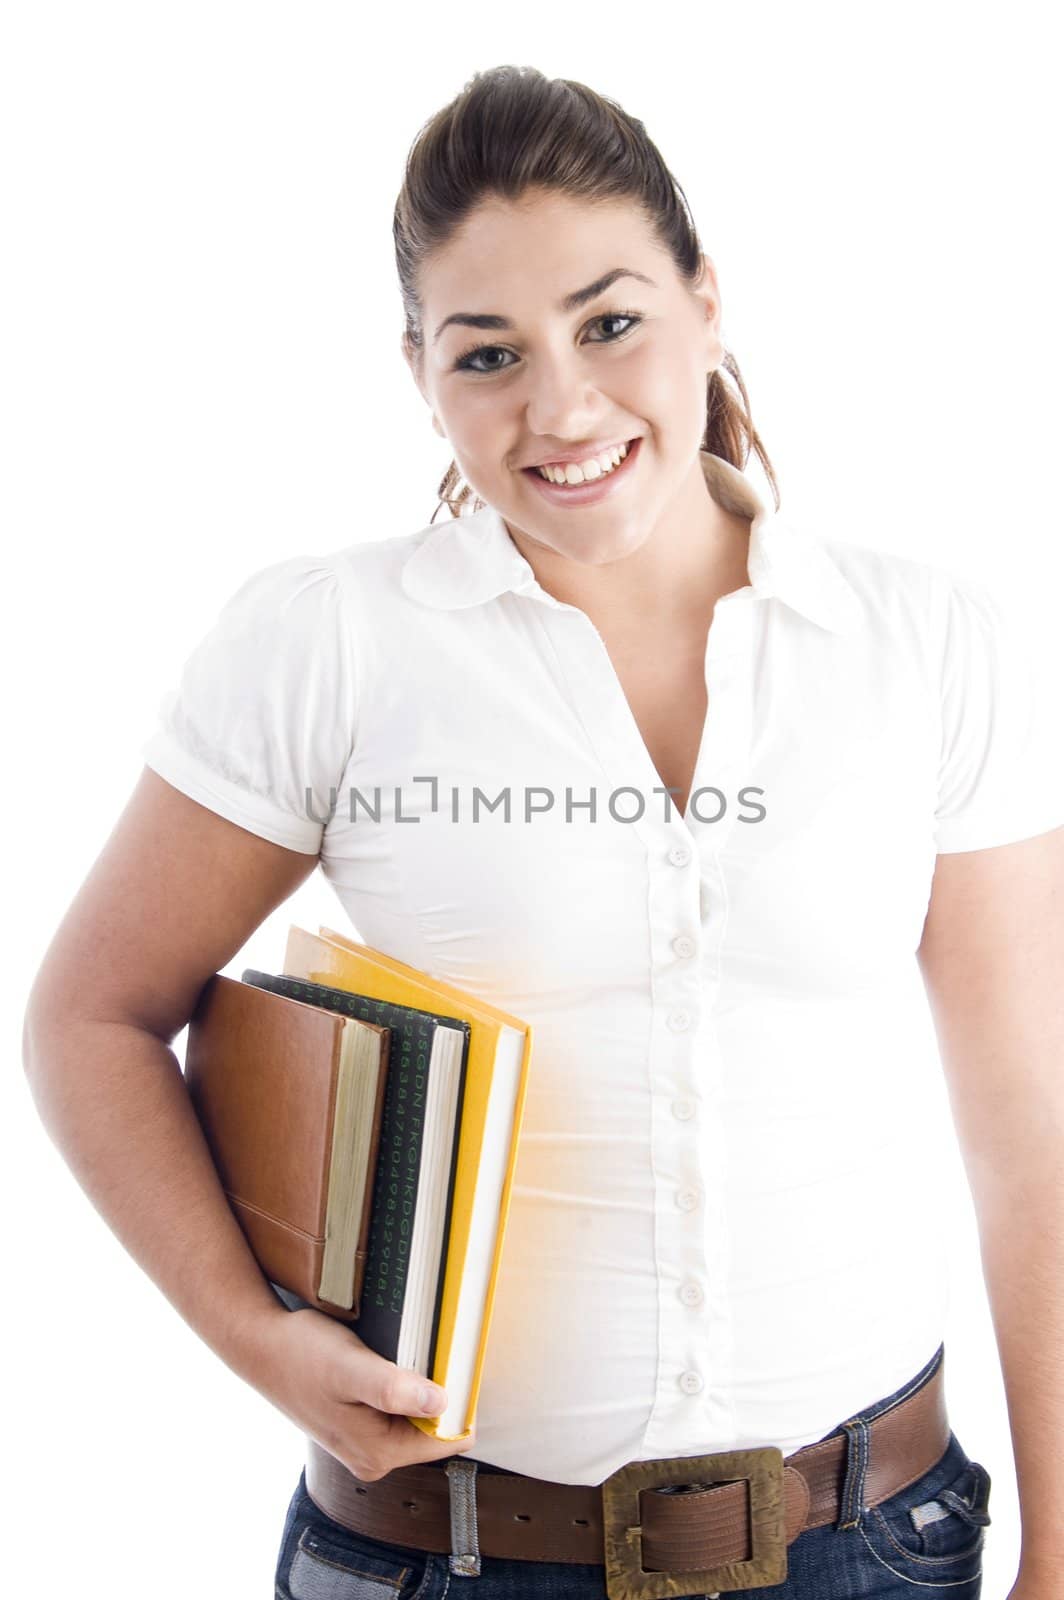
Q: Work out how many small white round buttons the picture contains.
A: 7